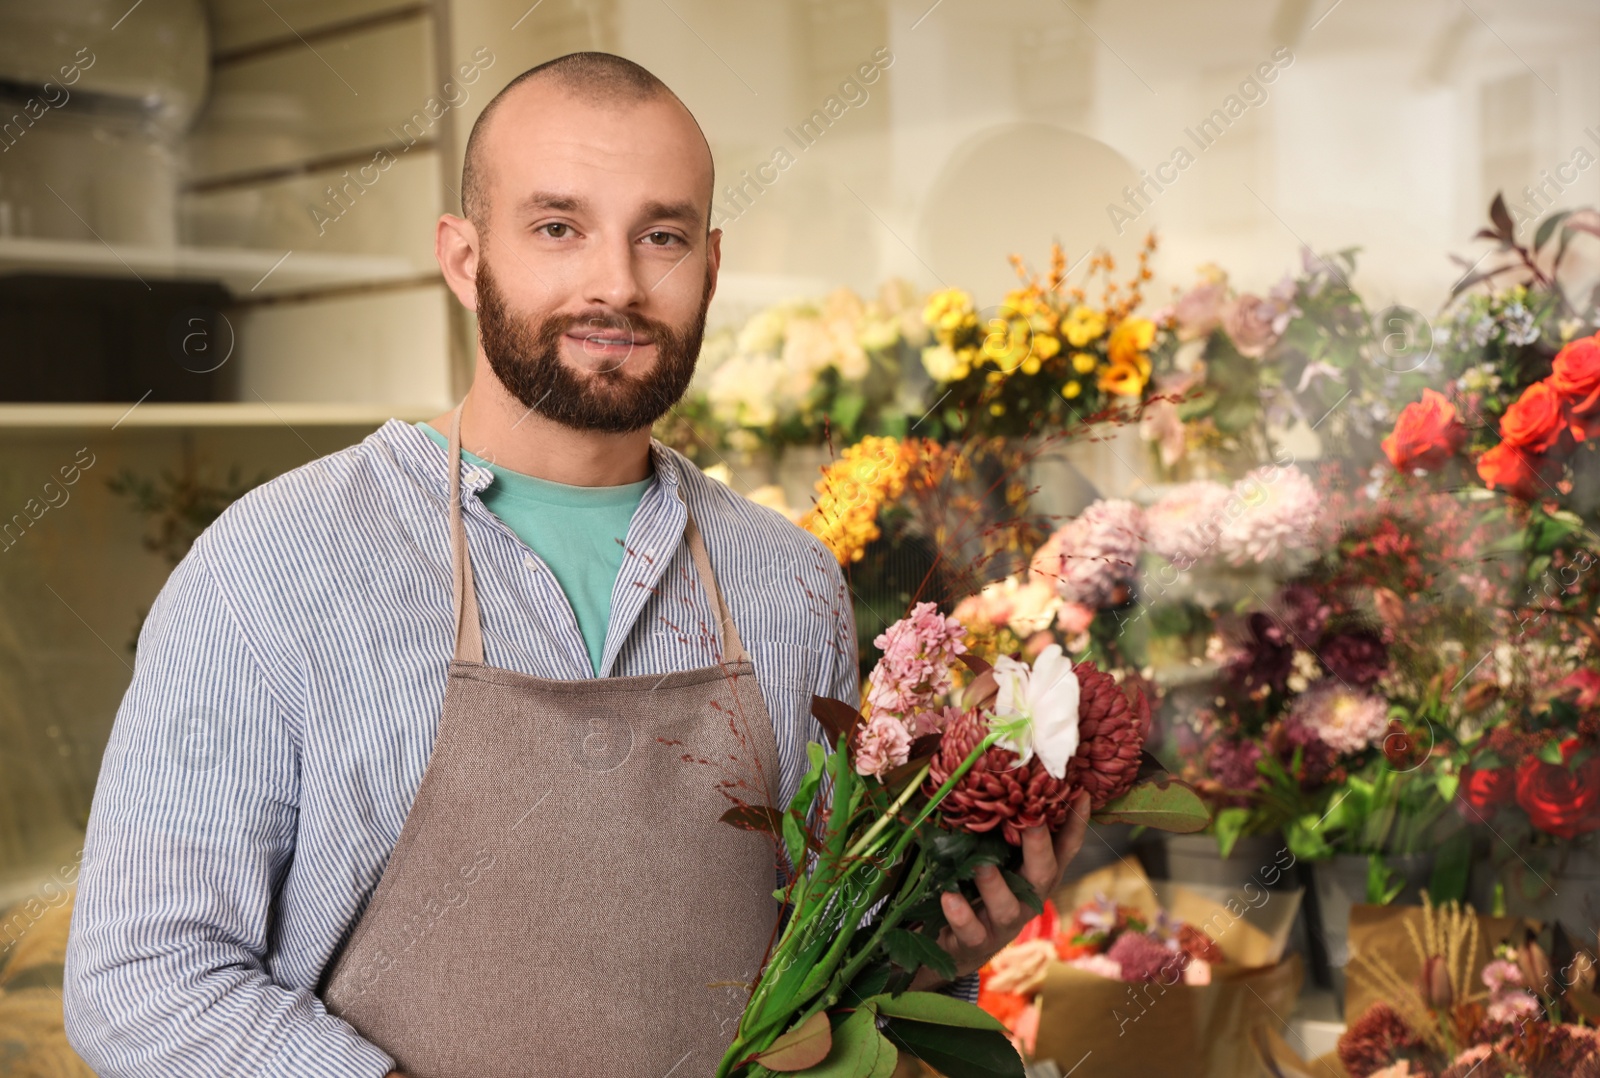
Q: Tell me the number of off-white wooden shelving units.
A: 1